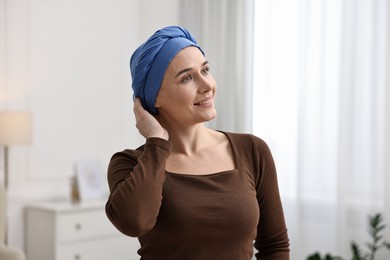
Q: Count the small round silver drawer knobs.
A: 2